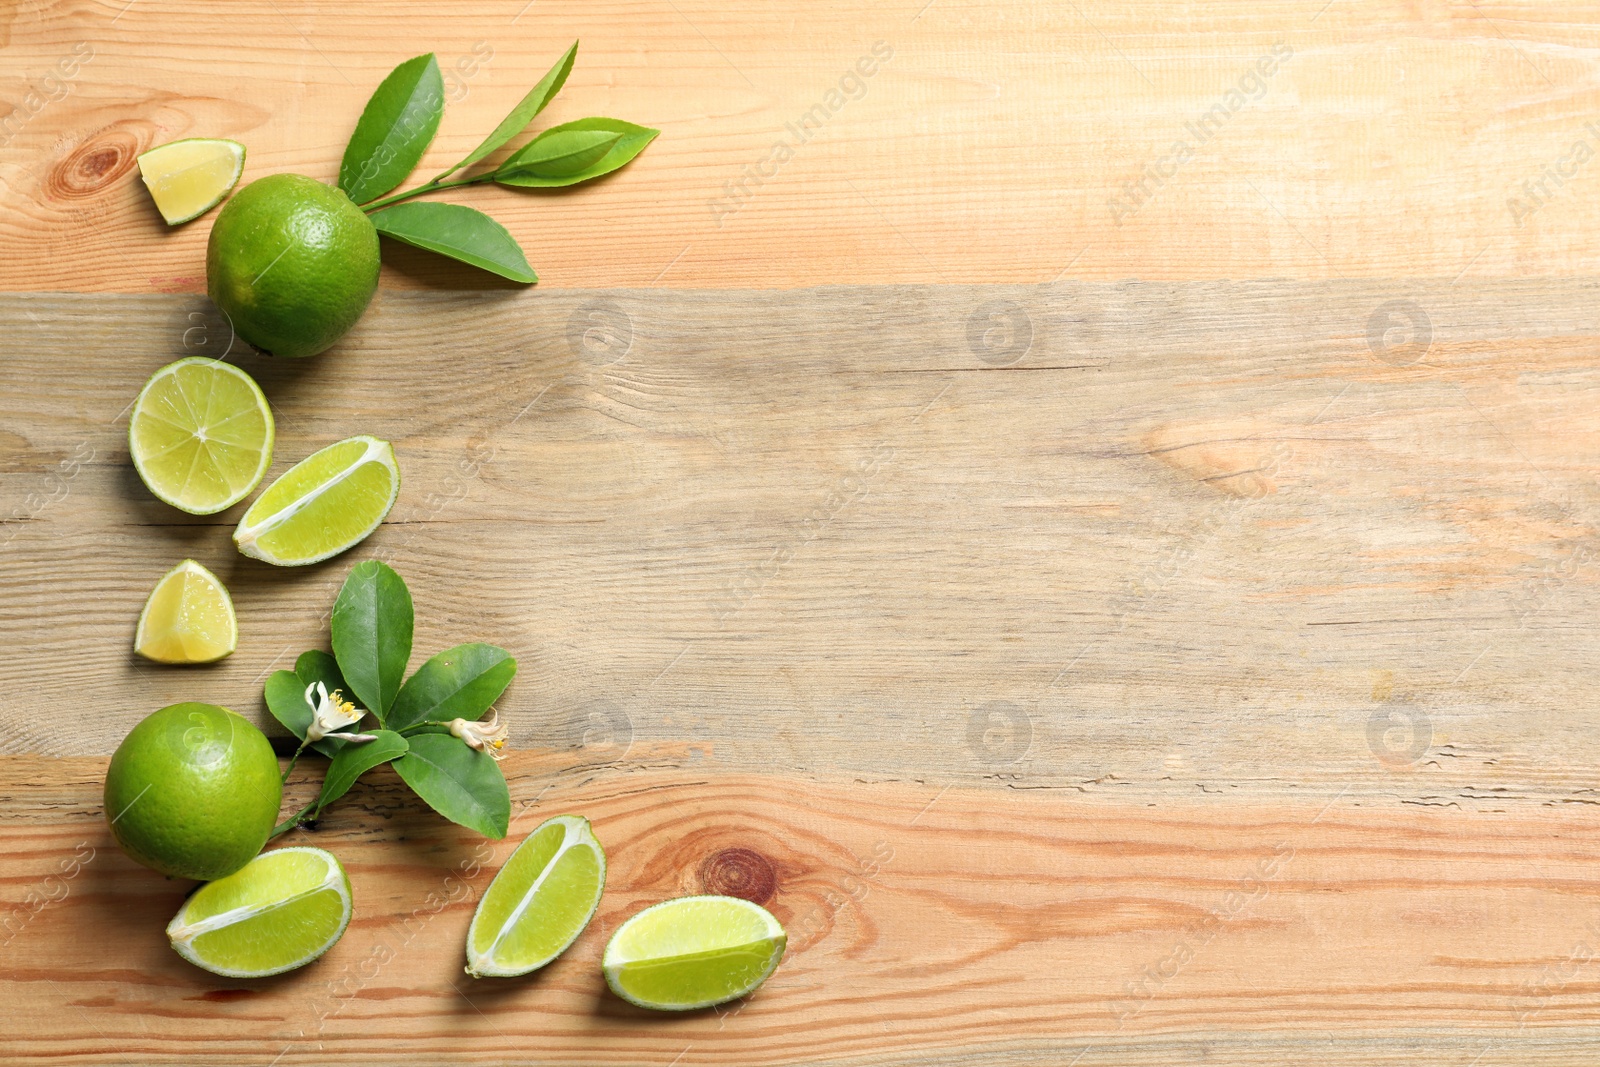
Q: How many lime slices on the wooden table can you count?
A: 7